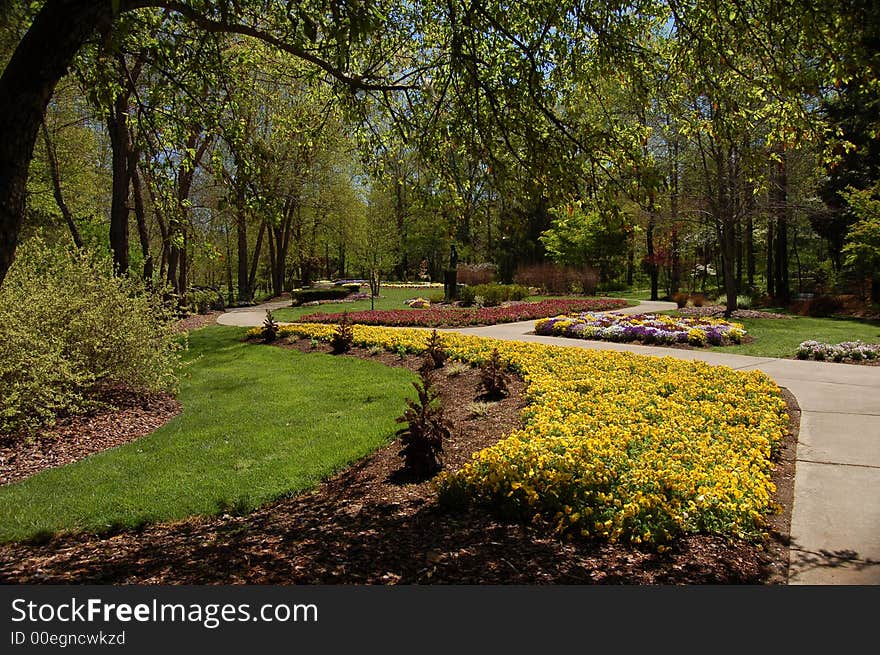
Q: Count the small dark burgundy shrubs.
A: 5